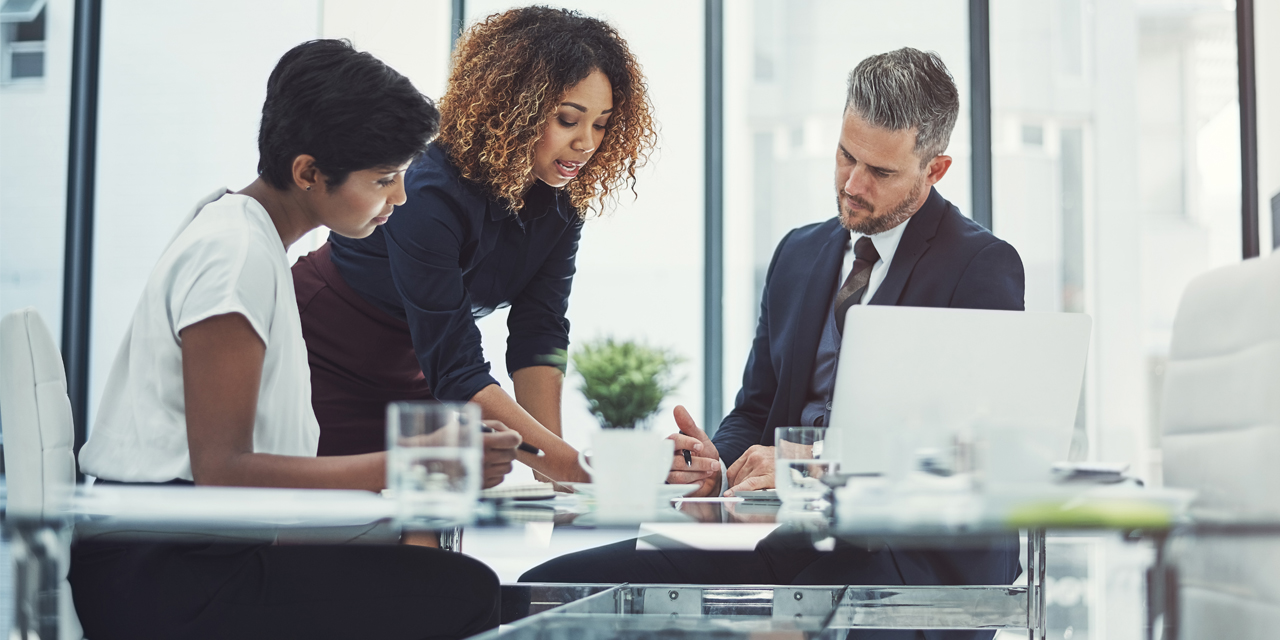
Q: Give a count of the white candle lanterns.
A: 0